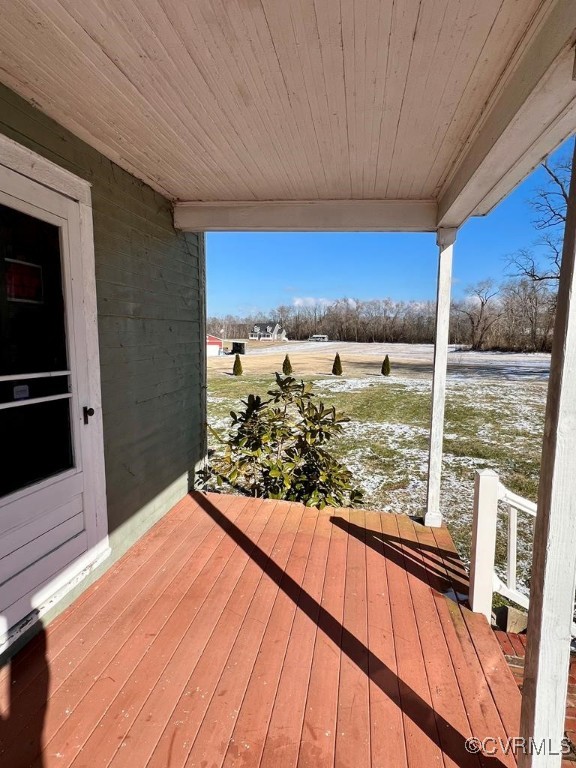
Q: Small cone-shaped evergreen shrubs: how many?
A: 4